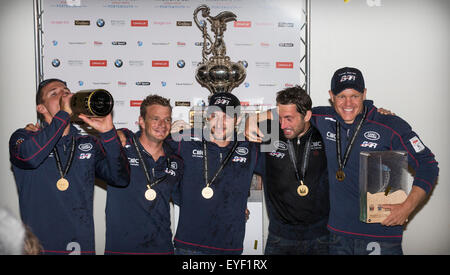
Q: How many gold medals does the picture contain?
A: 5